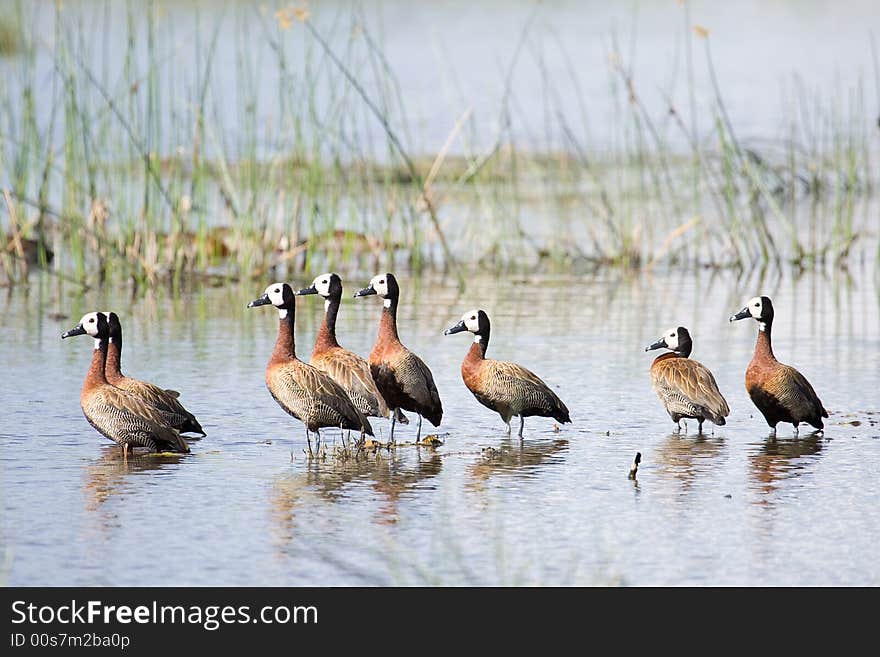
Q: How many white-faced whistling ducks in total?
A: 8